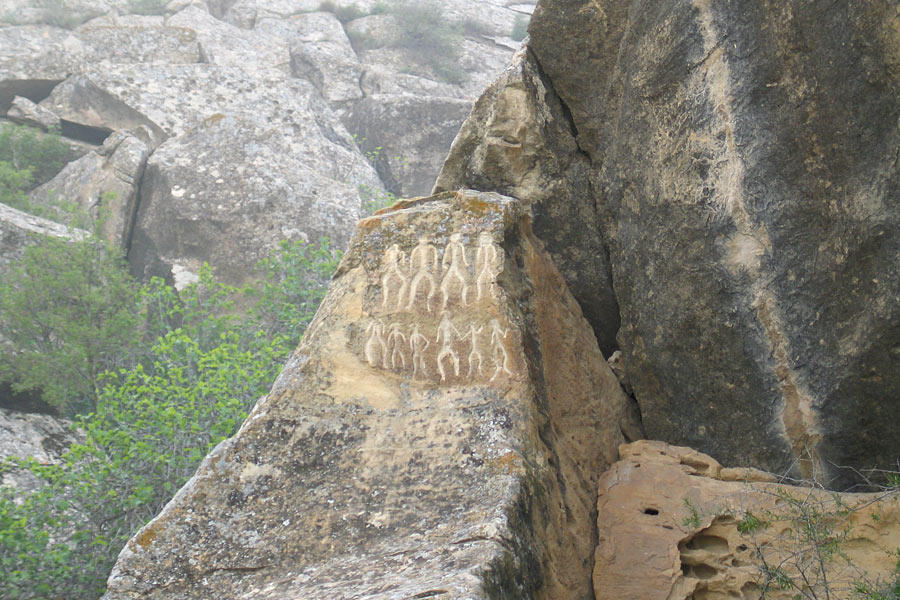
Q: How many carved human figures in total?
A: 10